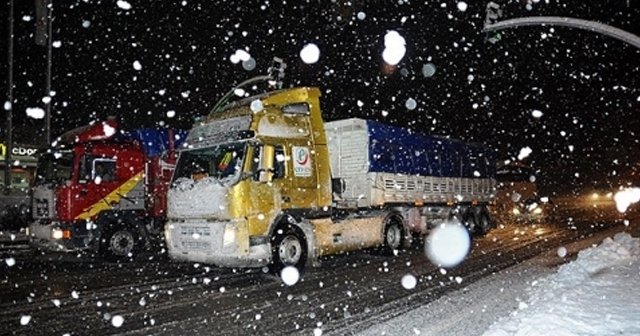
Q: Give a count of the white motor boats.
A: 0